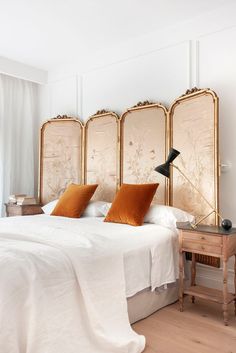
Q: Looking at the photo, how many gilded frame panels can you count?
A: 4